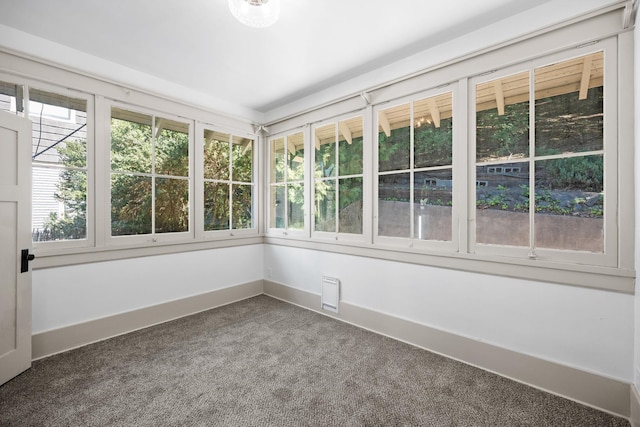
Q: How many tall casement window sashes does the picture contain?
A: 7